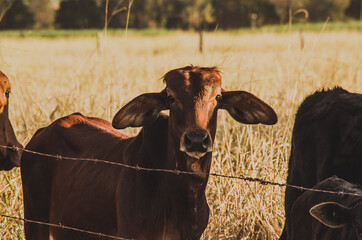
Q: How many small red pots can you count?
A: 0